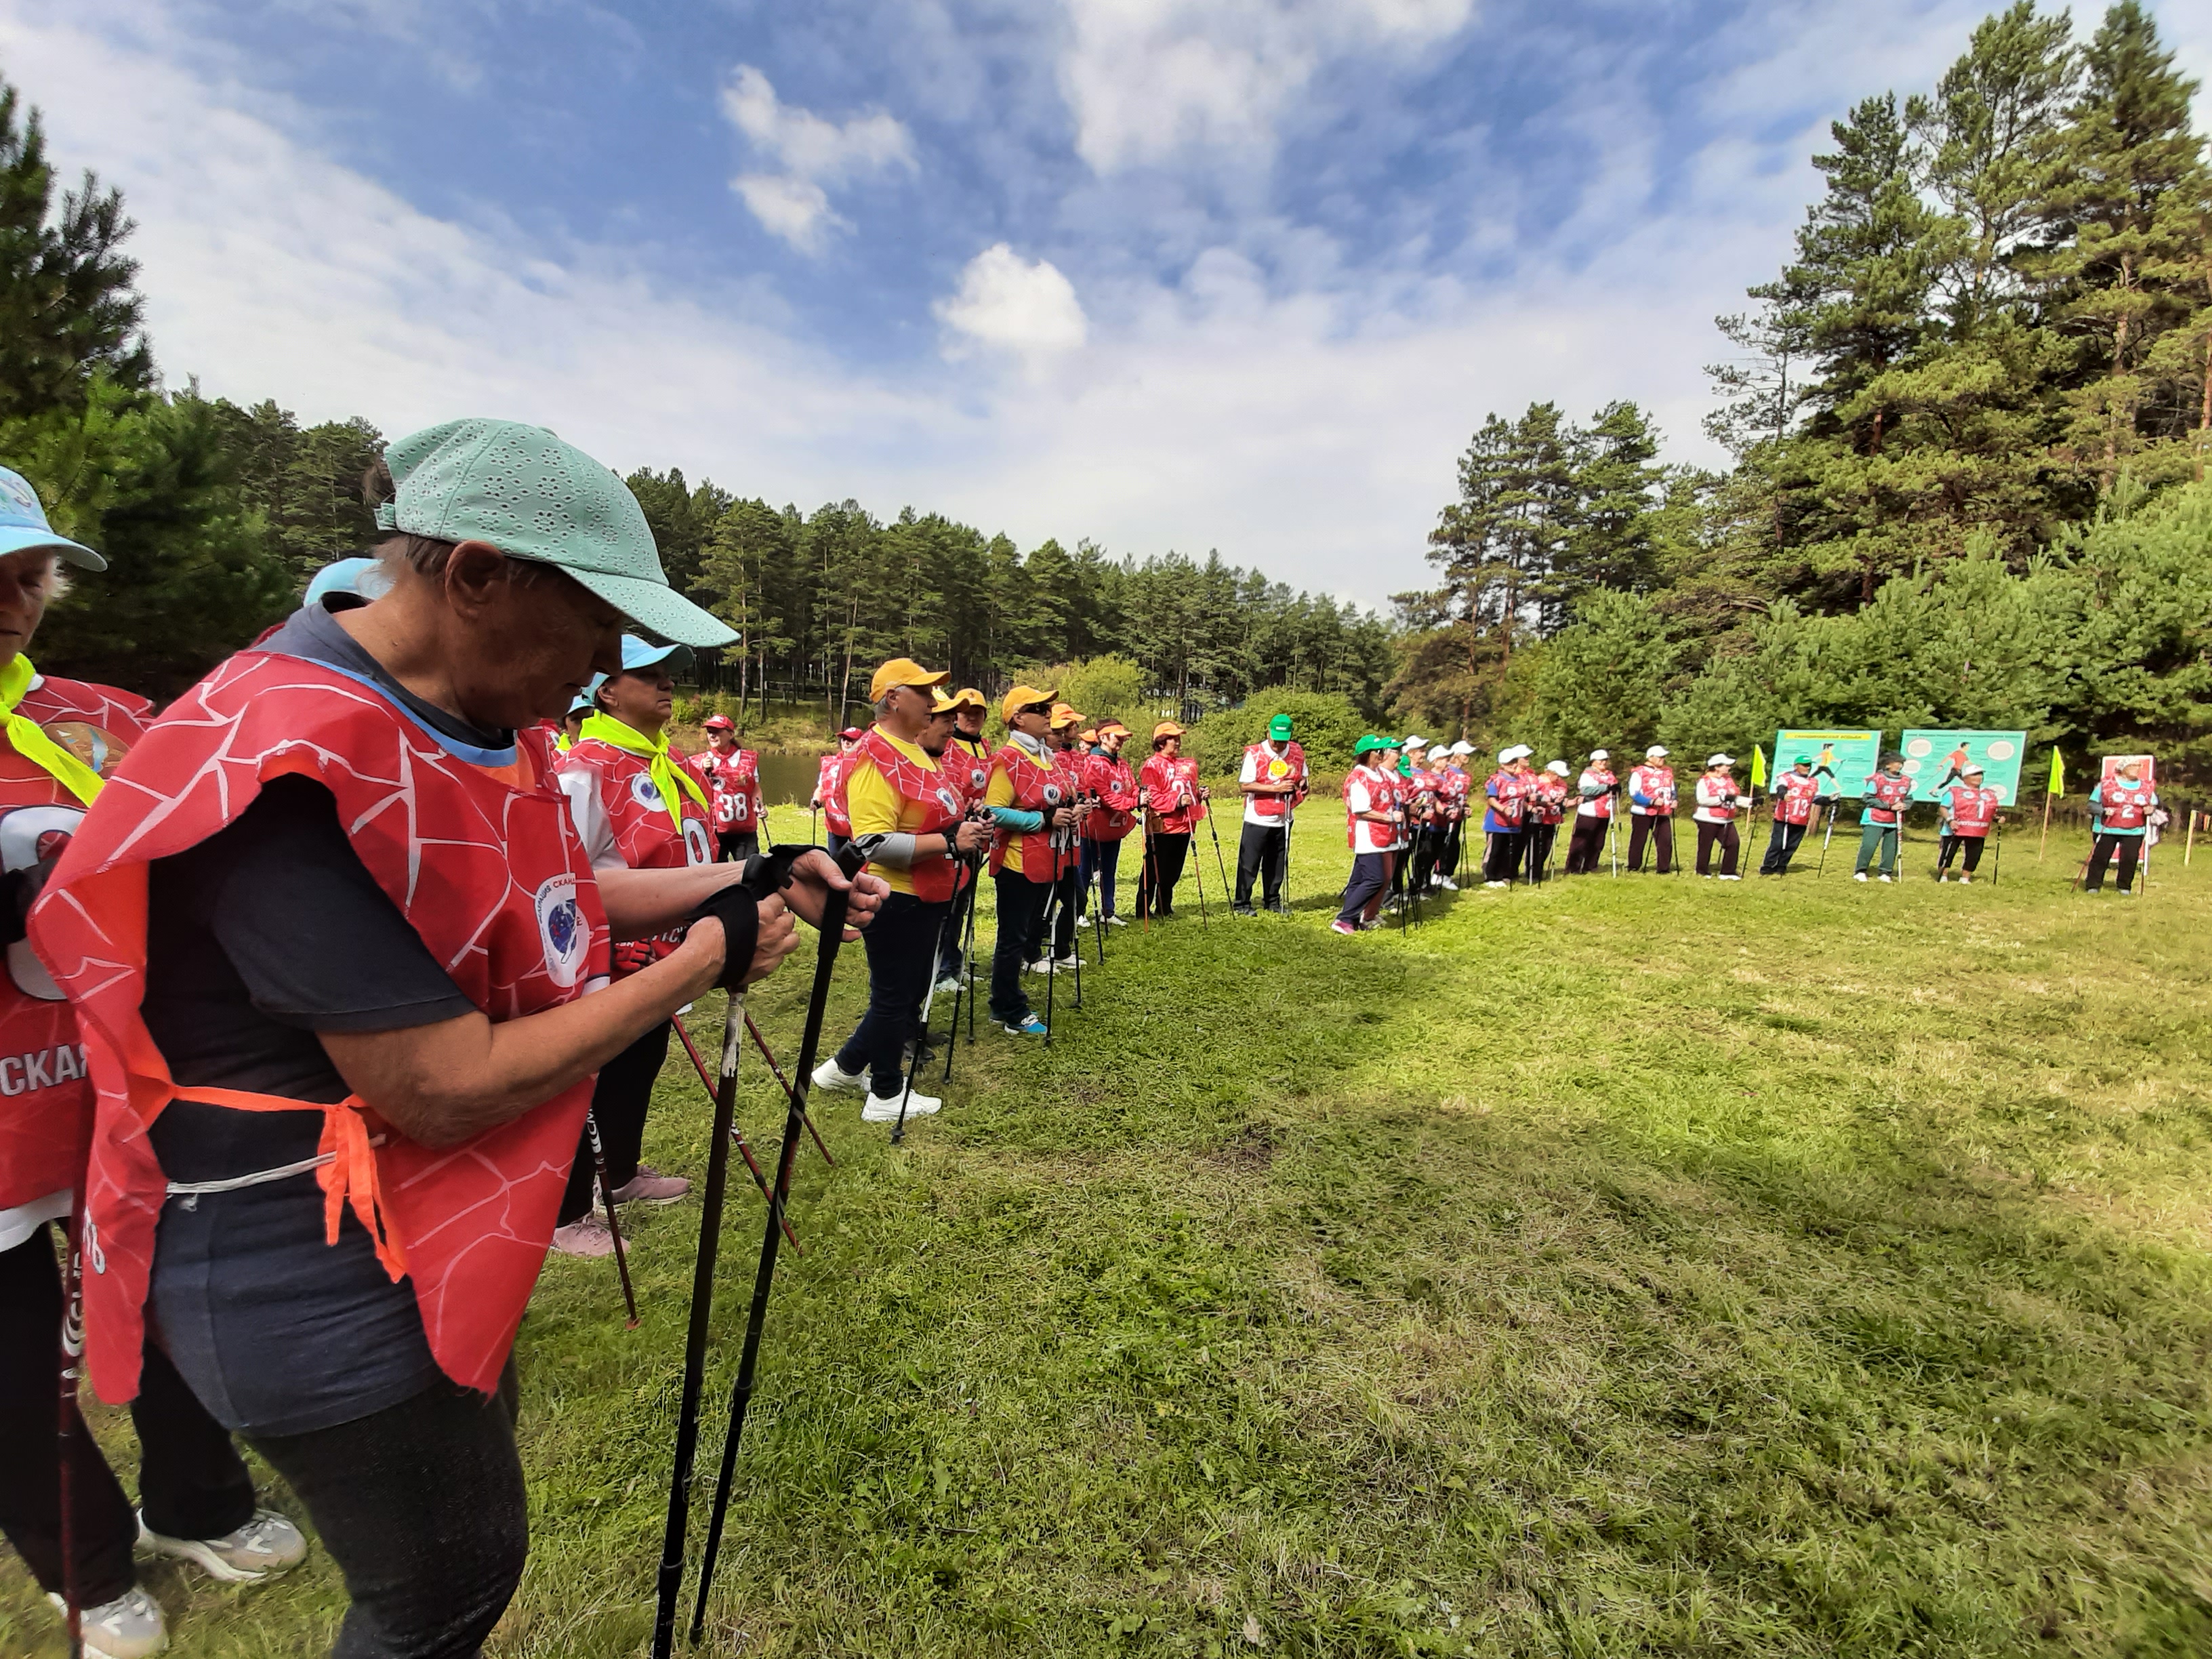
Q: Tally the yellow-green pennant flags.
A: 2